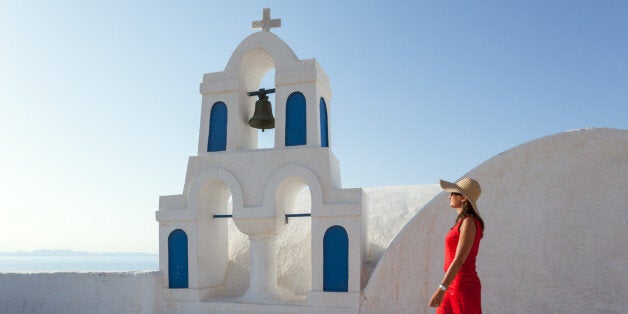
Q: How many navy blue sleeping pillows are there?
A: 0